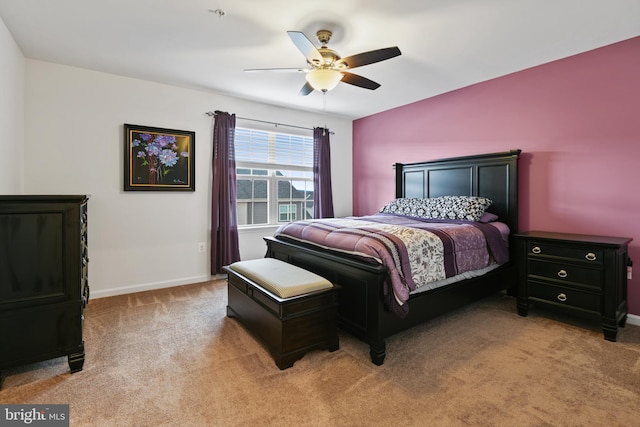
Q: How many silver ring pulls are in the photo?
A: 4